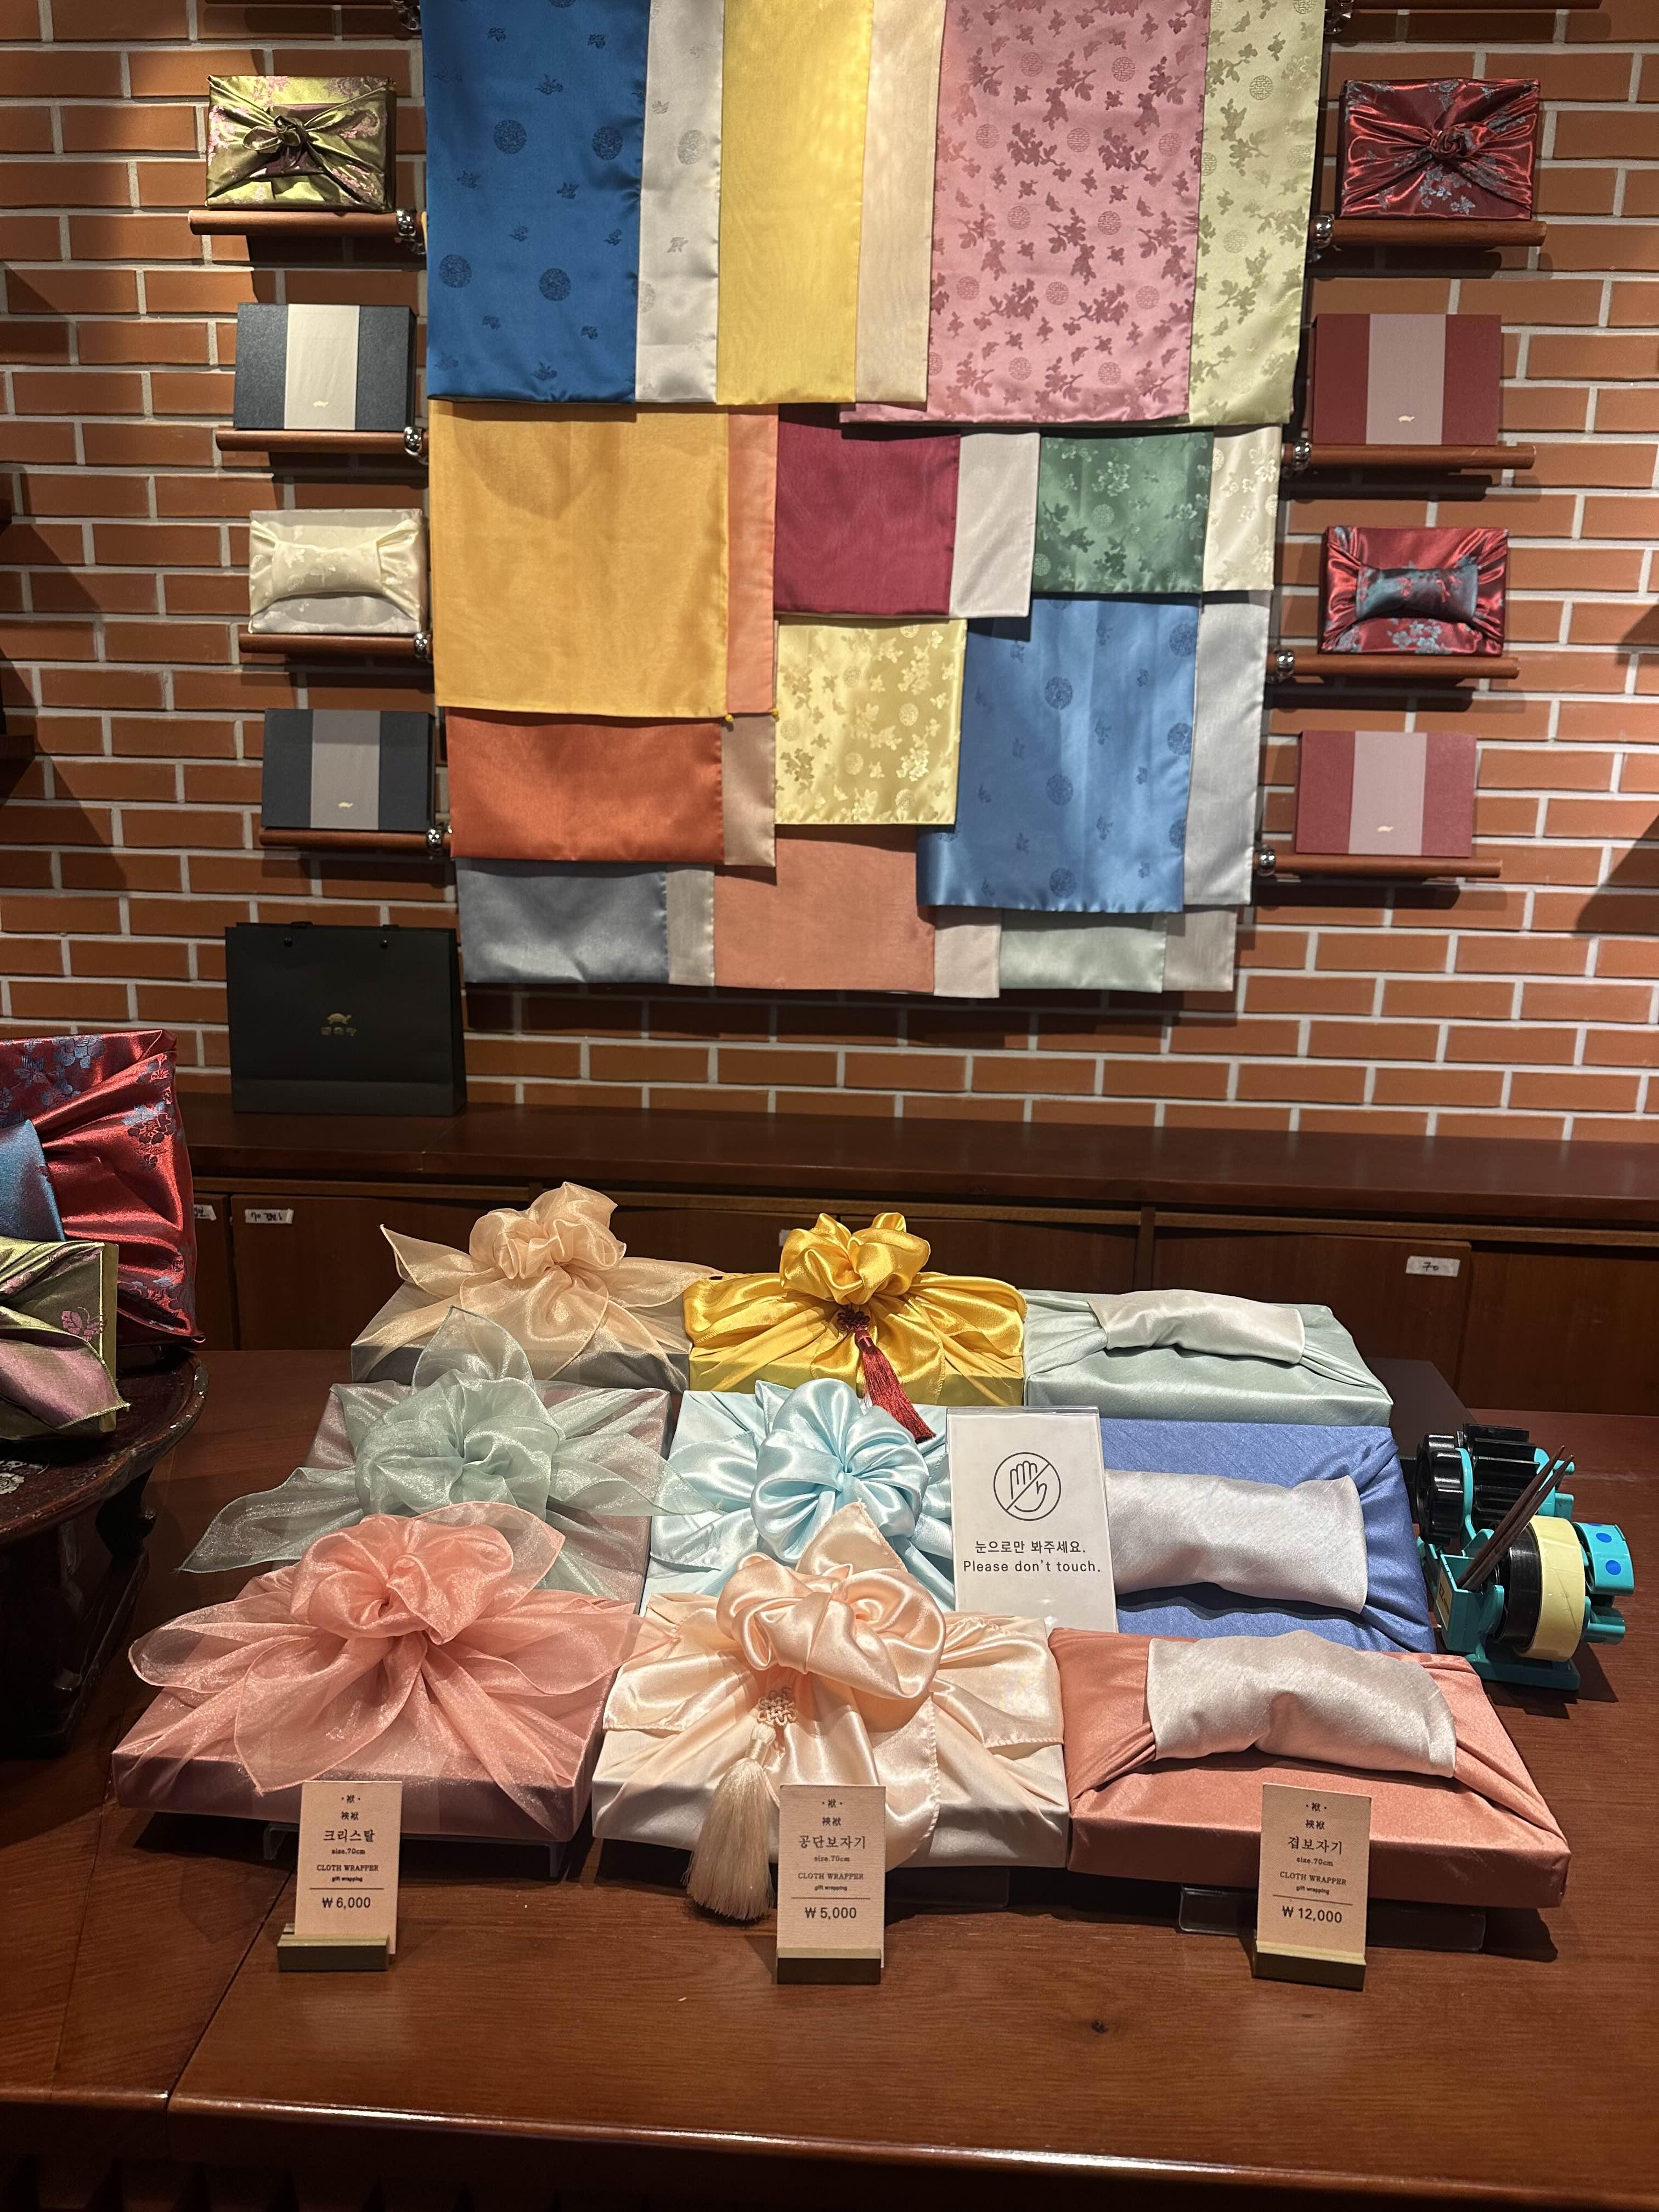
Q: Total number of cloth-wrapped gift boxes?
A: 15